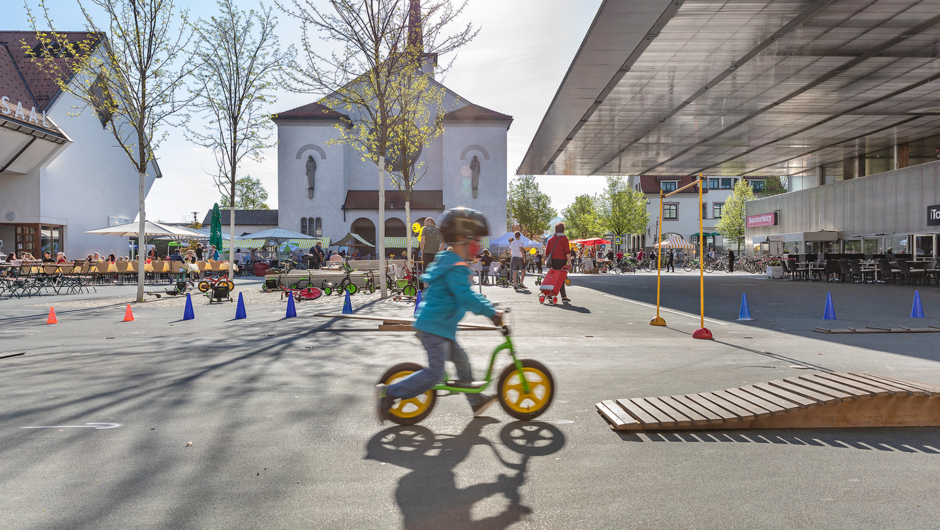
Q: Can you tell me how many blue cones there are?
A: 8